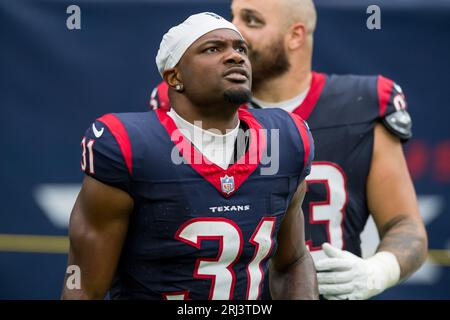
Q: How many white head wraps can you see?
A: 1